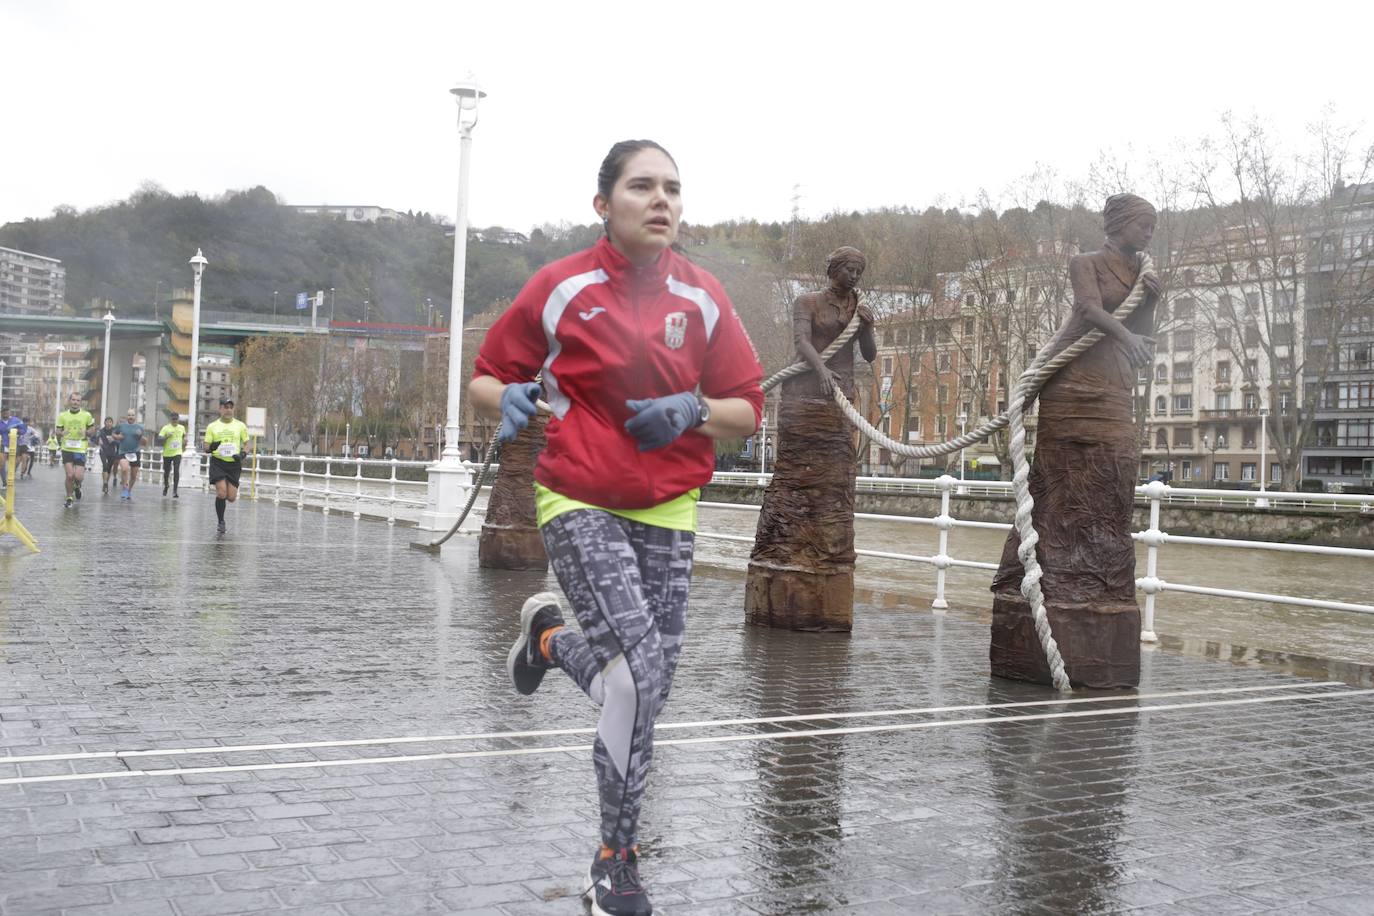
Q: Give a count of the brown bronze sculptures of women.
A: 3